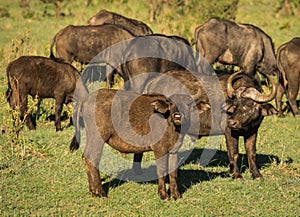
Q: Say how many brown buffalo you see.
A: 8